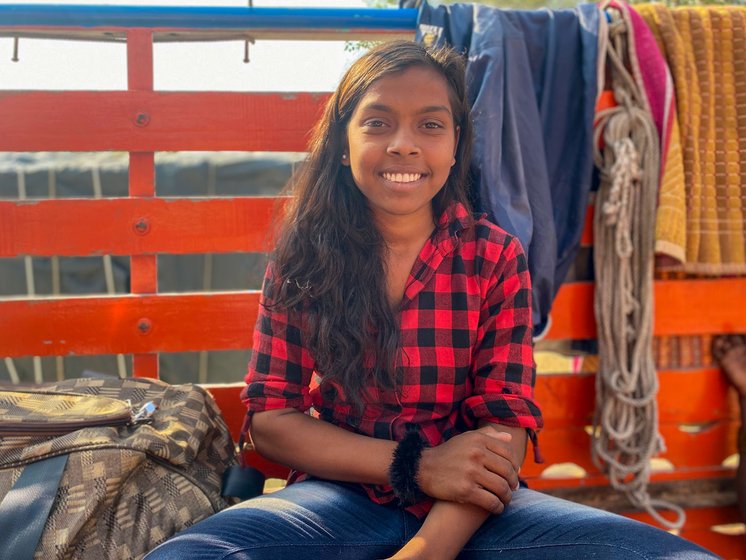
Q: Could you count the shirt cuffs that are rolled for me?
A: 2